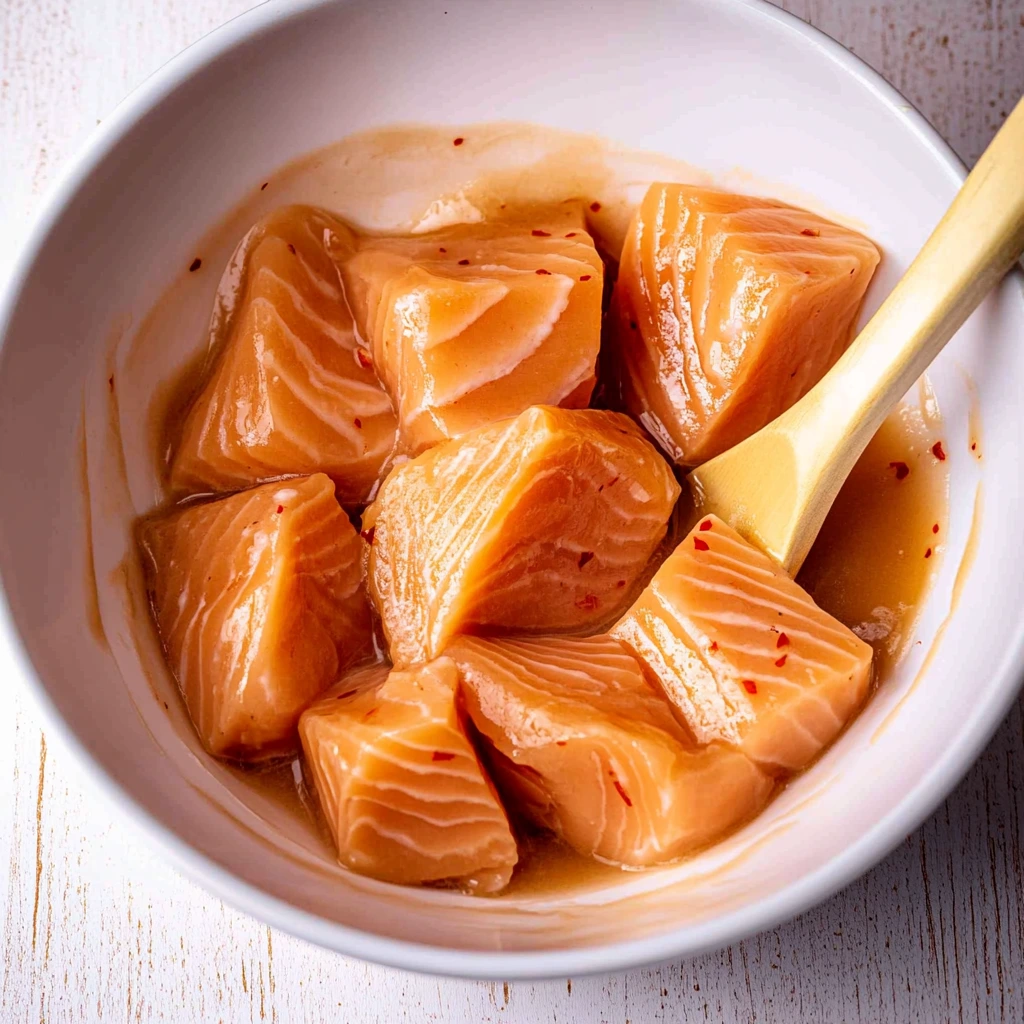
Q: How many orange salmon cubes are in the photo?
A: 8